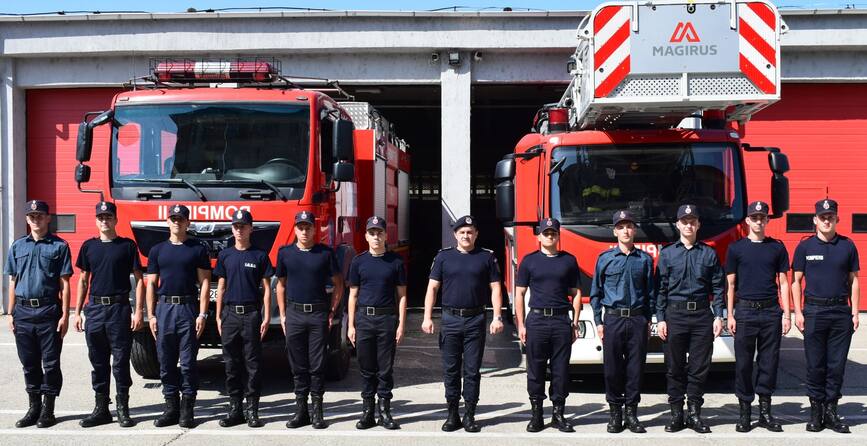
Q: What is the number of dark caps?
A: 12